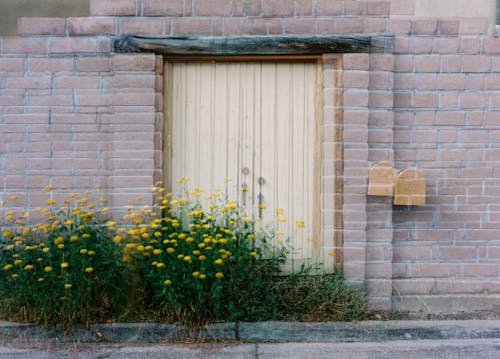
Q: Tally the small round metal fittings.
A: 2